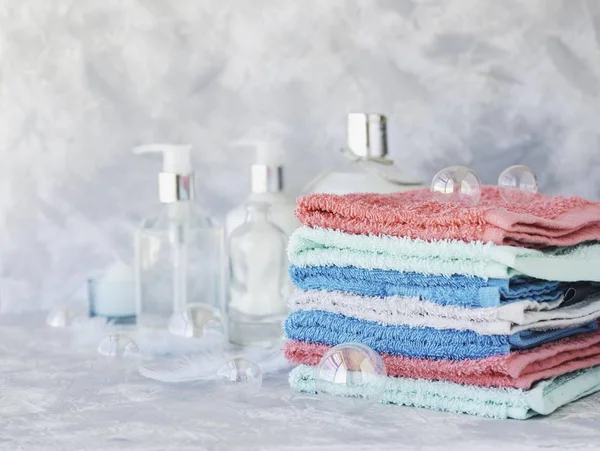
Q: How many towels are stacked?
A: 7